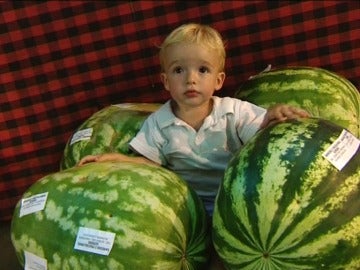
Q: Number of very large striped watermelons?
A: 4